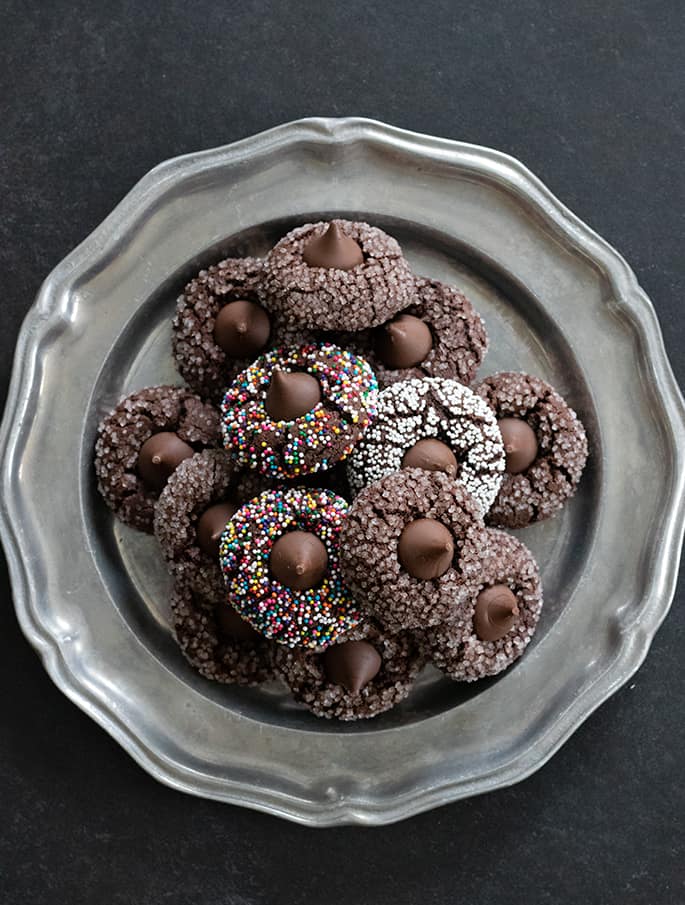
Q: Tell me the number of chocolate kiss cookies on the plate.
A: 13